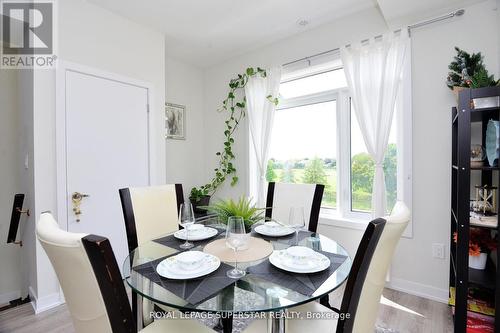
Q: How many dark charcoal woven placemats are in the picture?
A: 4